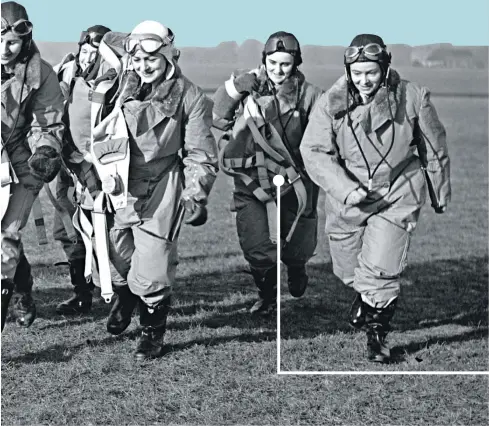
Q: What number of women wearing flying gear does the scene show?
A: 5